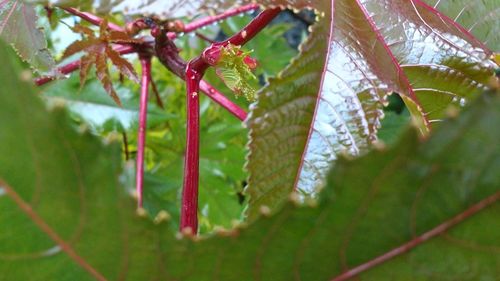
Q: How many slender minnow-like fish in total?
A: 0